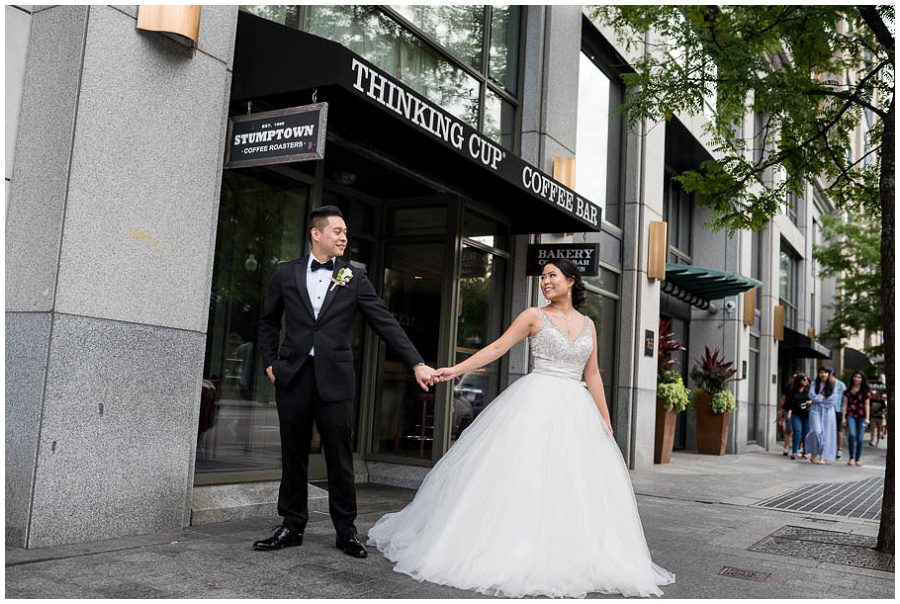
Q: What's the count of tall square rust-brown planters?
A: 2